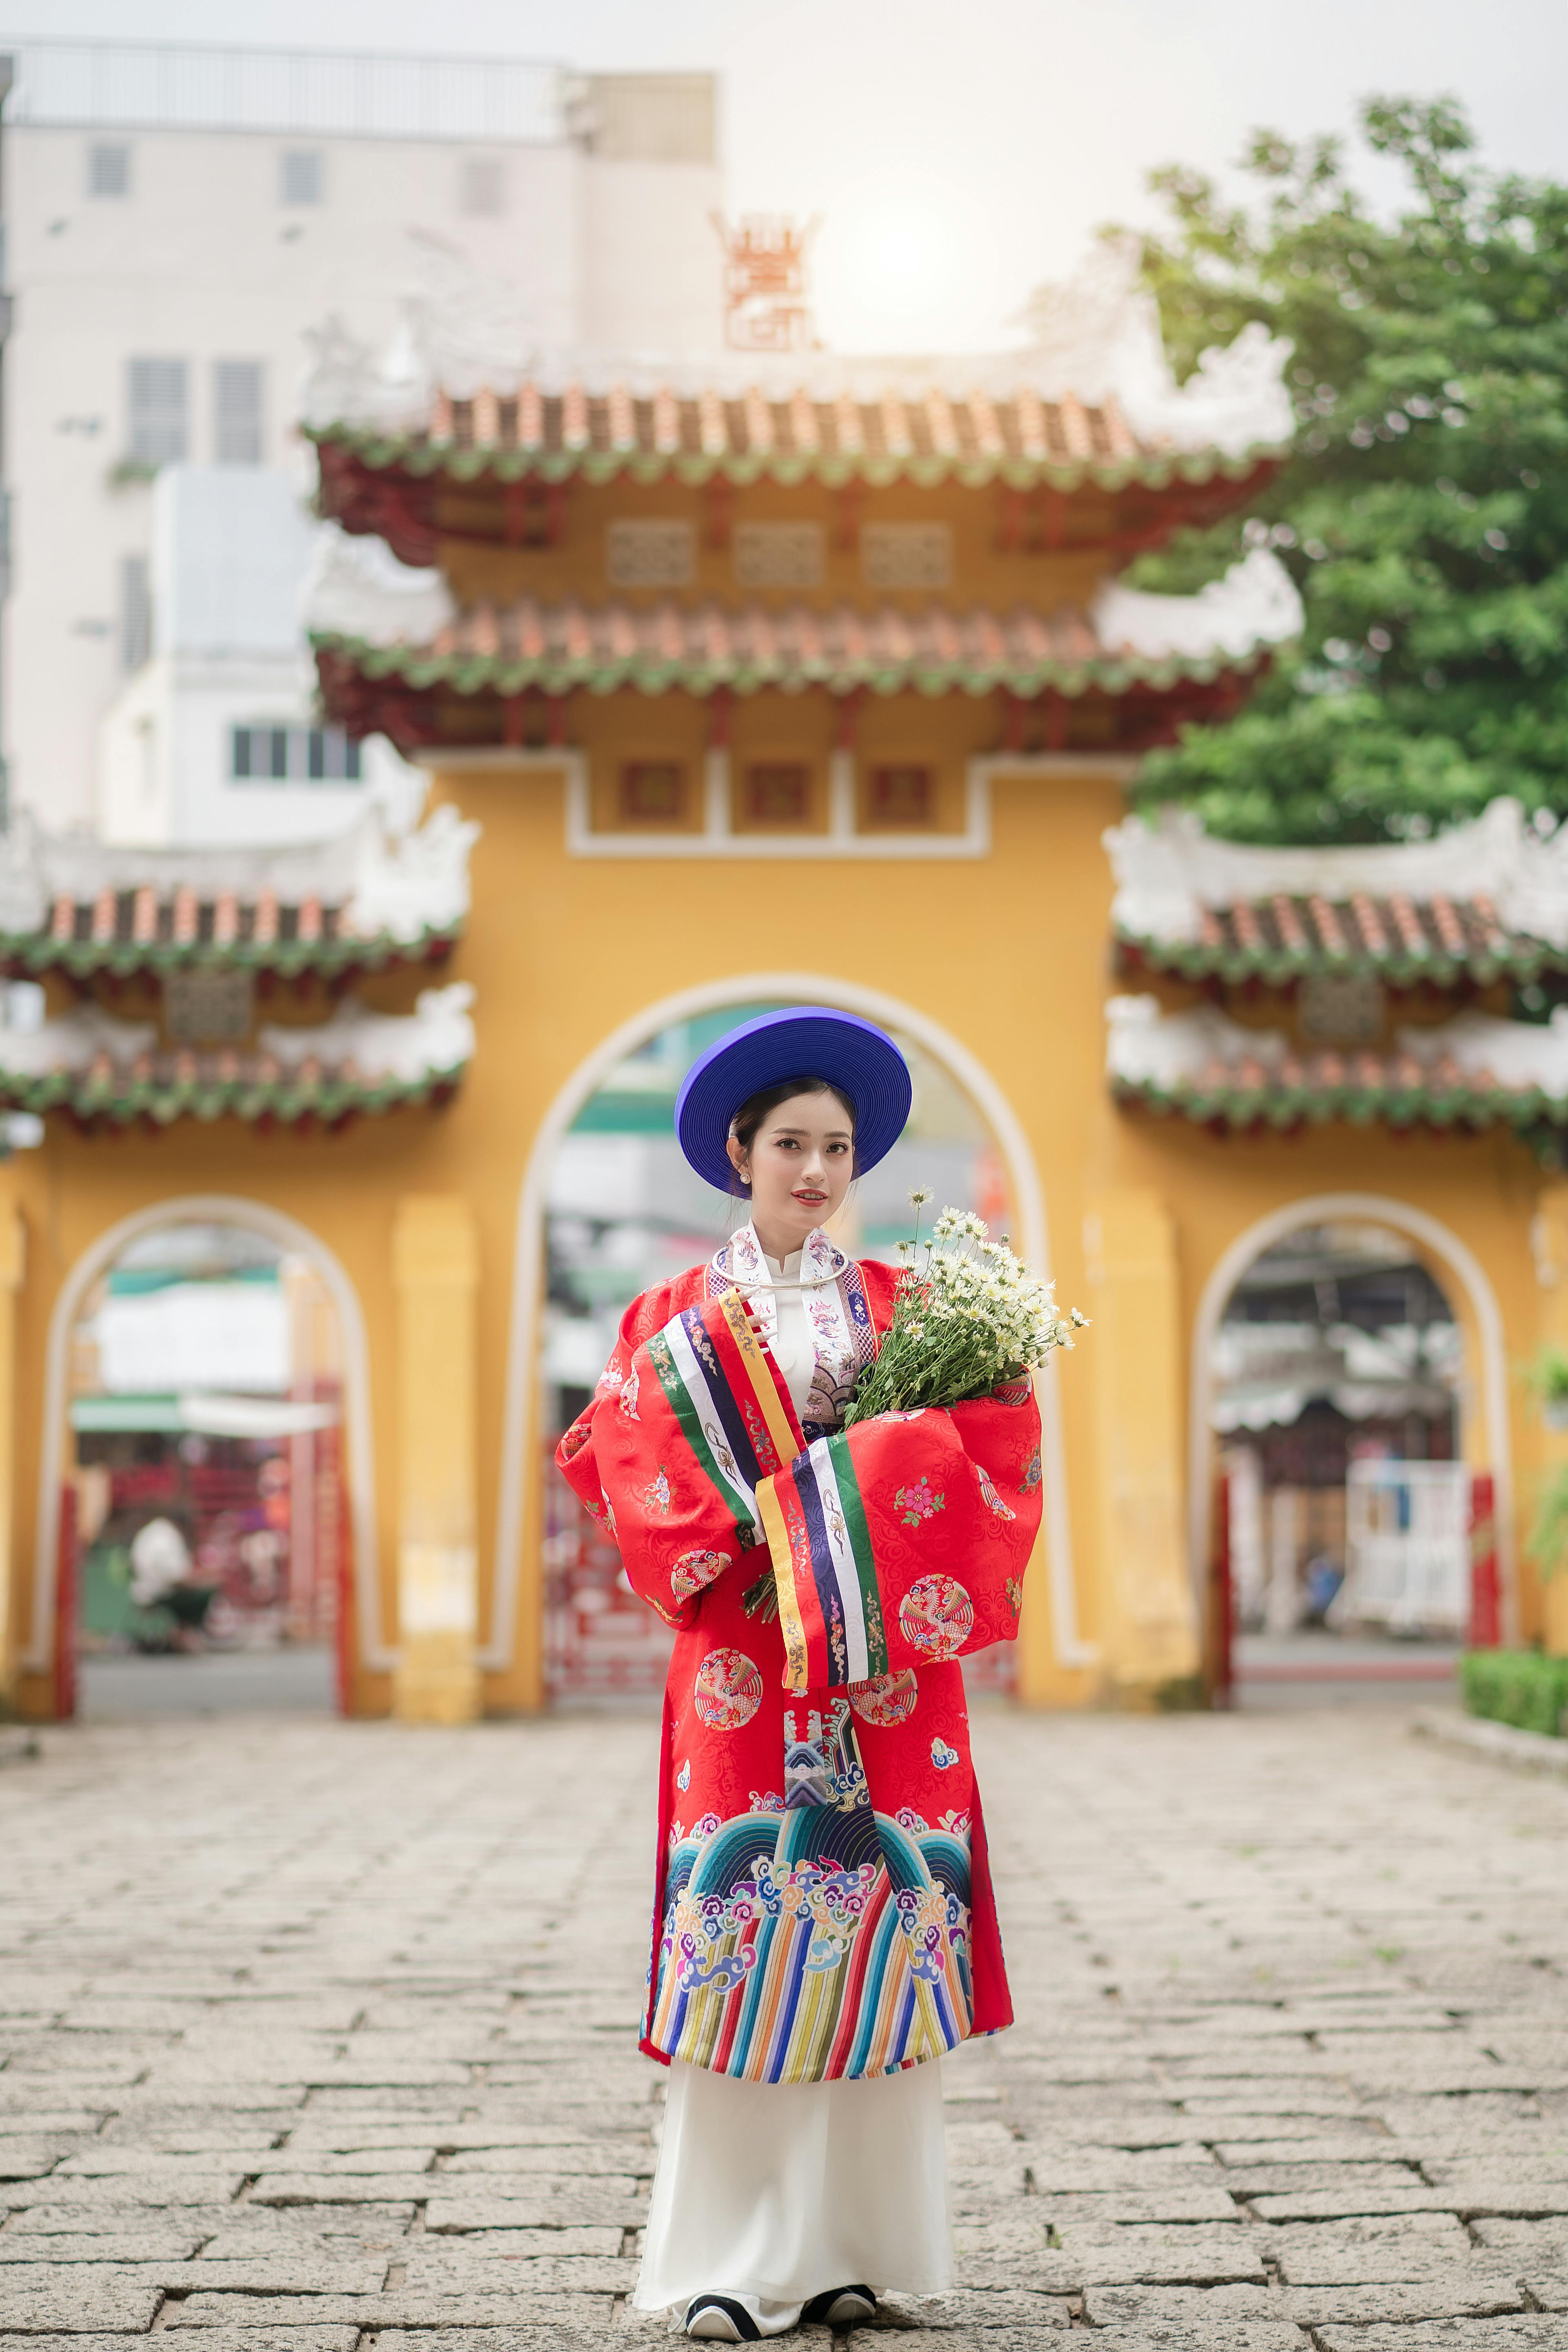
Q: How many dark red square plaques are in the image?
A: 3